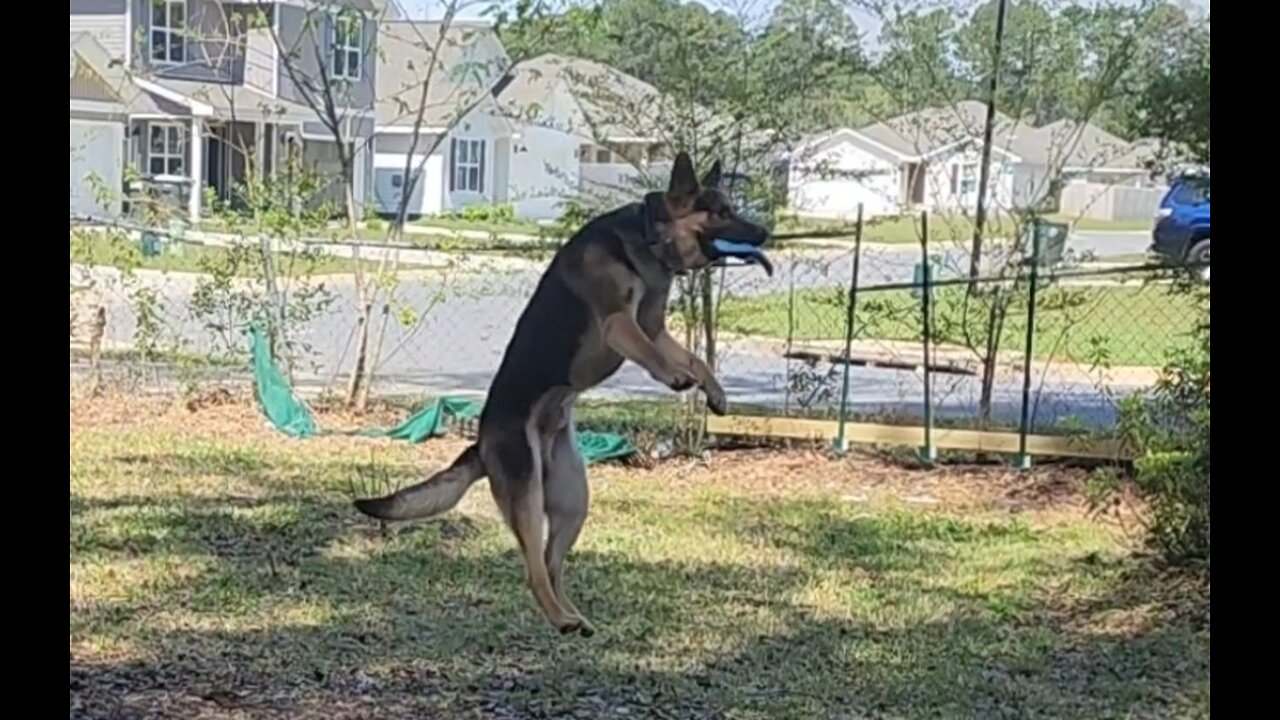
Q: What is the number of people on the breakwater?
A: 0